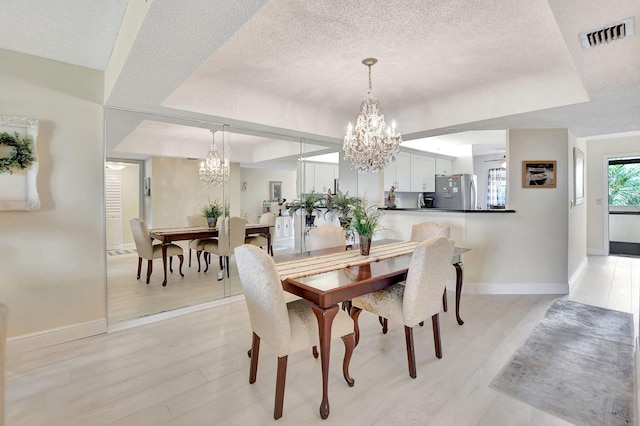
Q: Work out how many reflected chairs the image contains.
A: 4